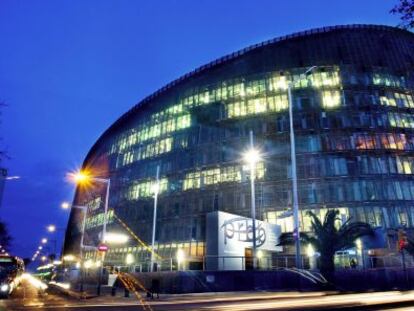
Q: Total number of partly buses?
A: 1